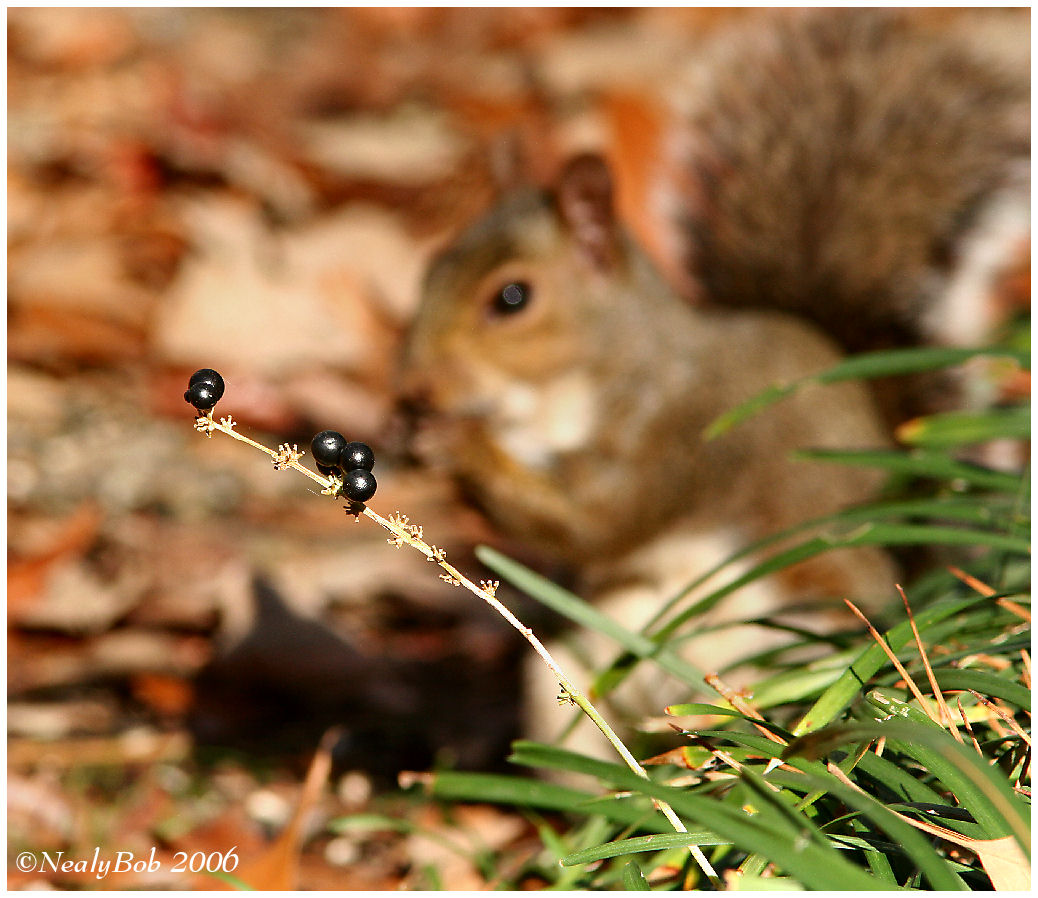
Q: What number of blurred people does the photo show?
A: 0